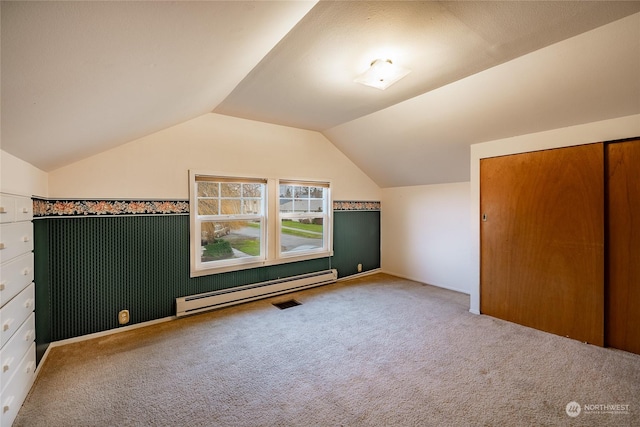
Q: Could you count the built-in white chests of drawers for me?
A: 1